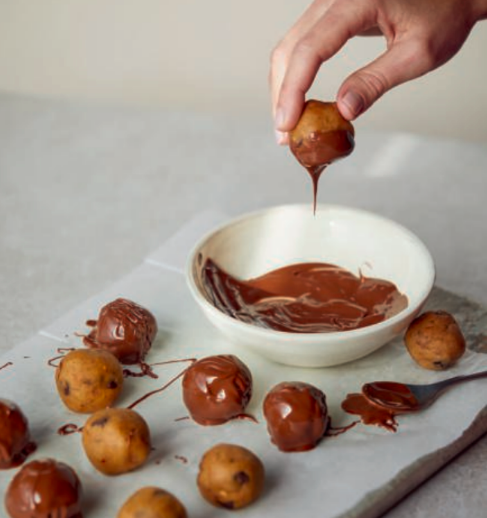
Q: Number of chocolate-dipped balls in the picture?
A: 6